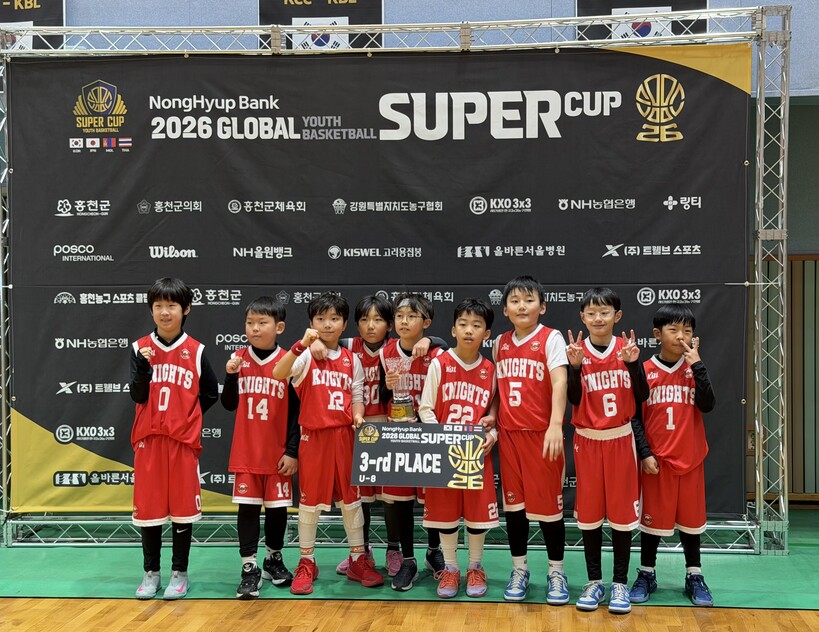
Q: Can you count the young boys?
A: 9